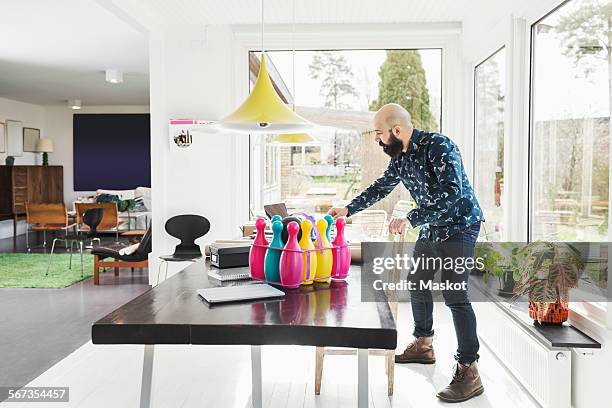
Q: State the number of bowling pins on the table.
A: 8